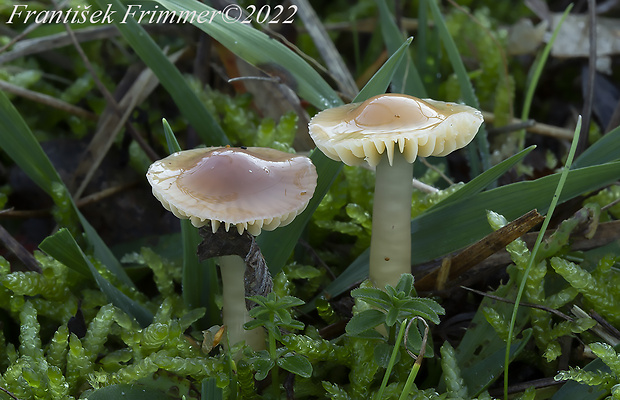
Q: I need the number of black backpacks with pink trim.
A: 0